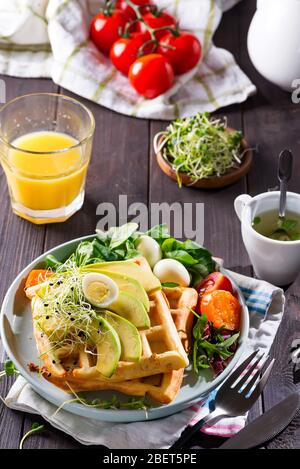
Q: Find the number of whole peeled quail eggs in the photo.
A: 2